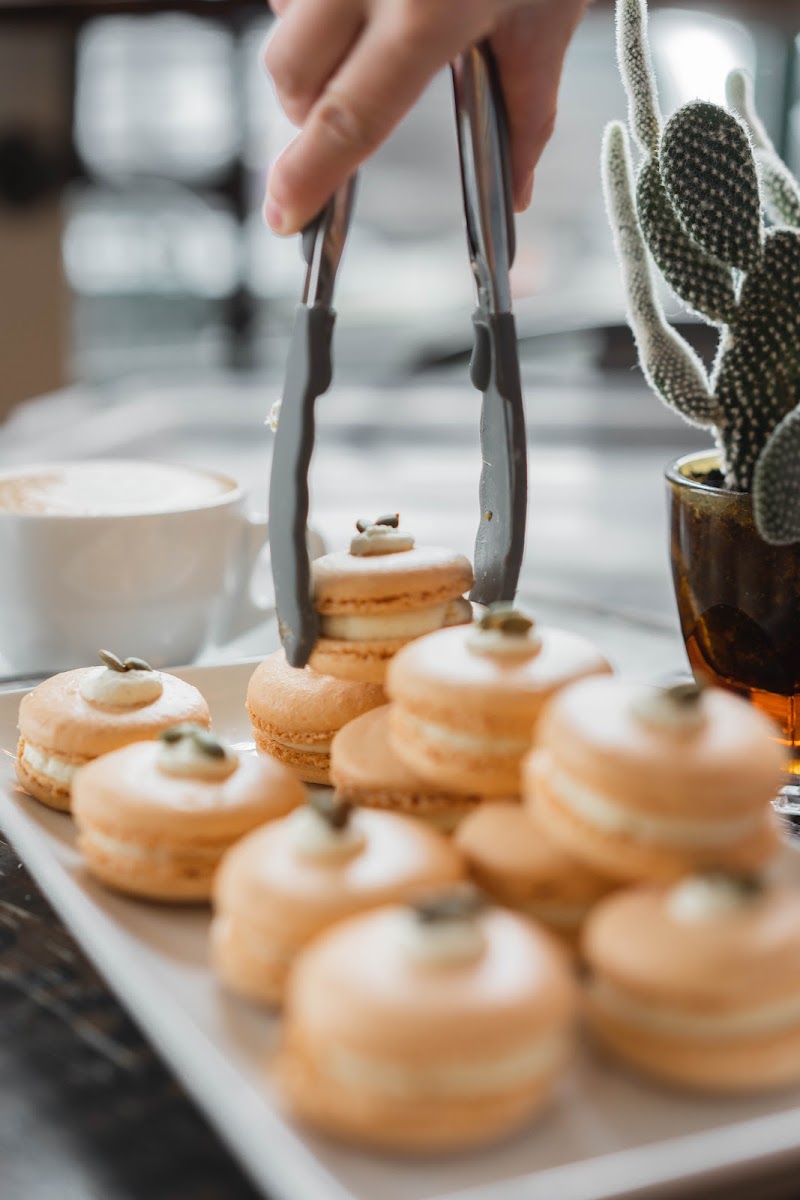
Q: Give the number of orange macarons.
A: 11